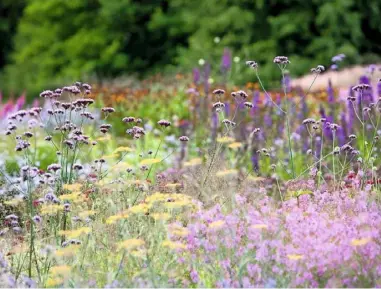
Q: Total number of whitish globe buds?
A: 4